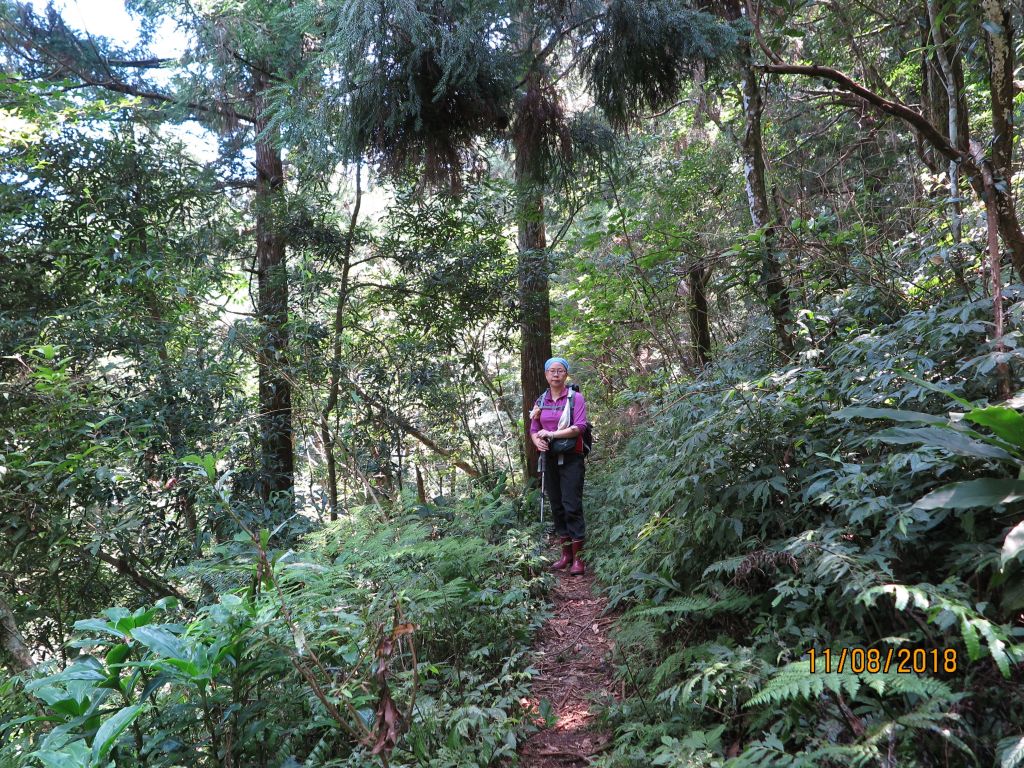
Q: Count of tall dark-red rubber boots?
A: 2